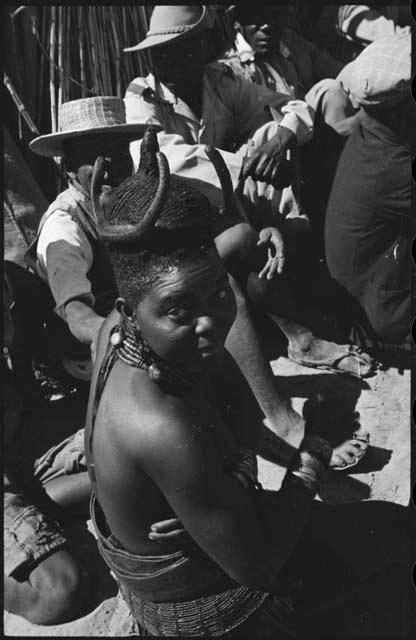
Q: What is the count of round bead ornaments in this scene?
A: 2